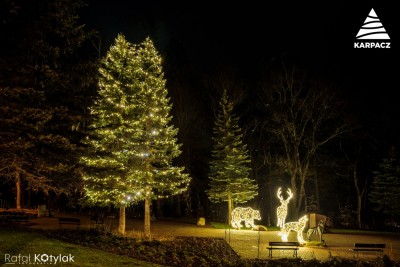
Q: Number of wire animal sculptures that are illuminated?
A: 3